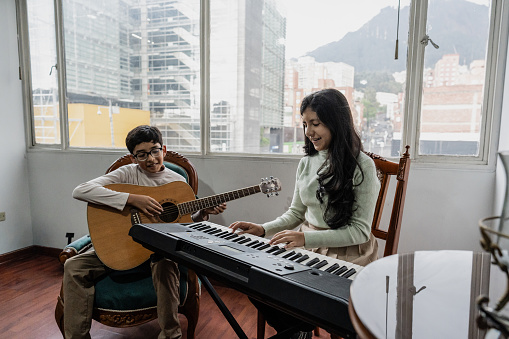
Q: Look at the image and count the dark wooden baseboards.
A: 2